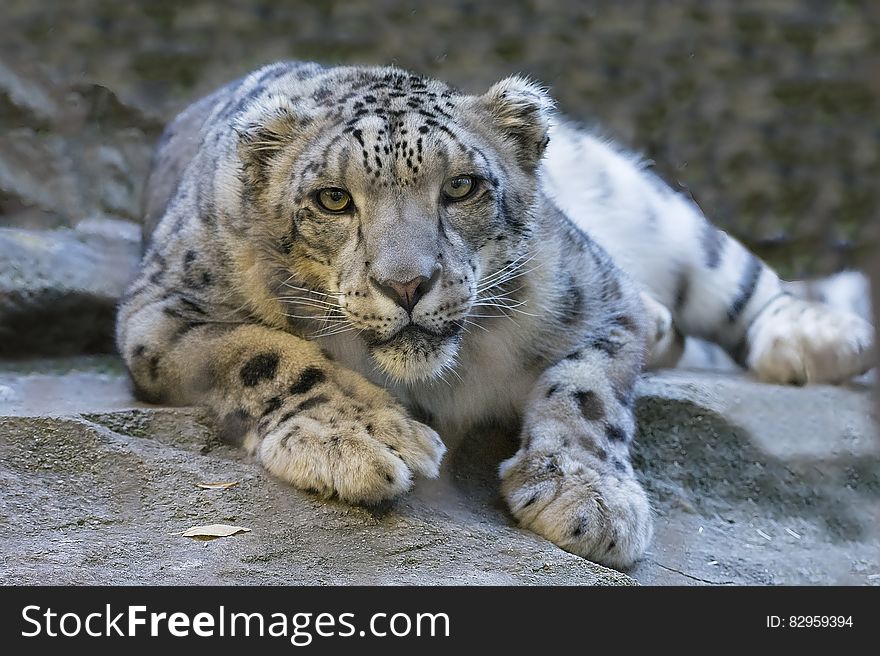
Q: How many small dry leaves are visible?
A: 2